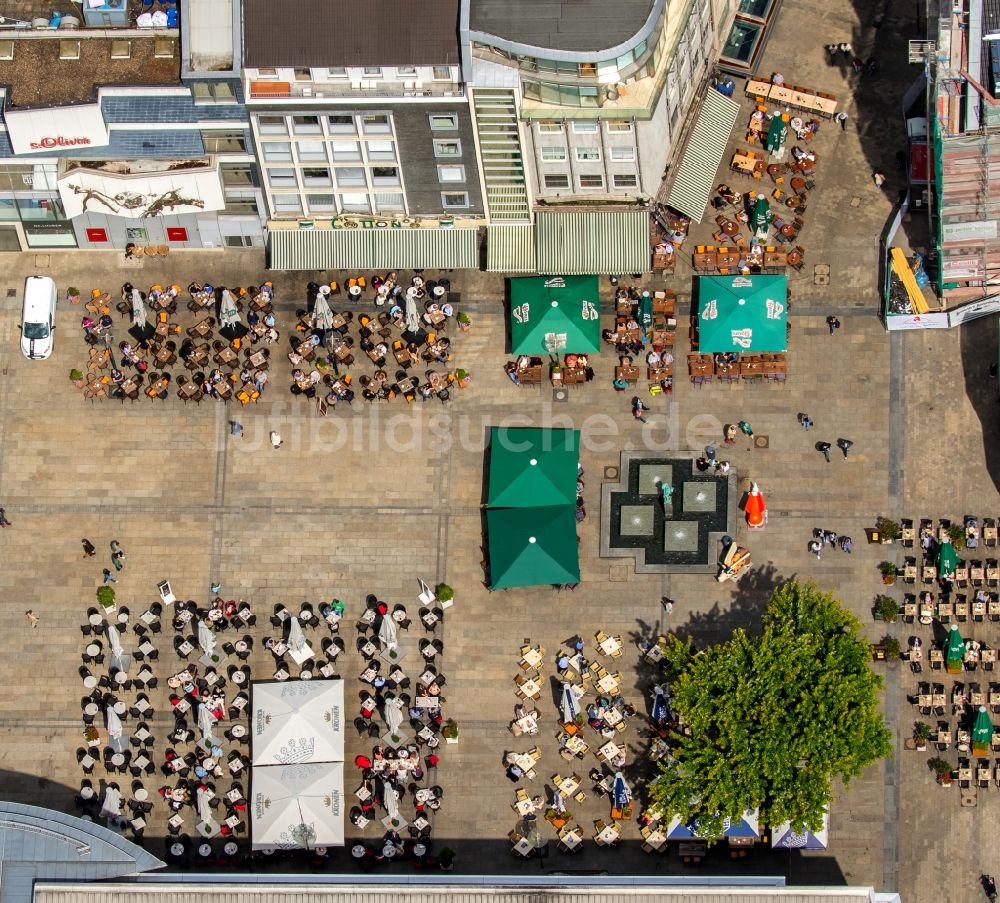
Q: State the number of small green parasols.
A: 6